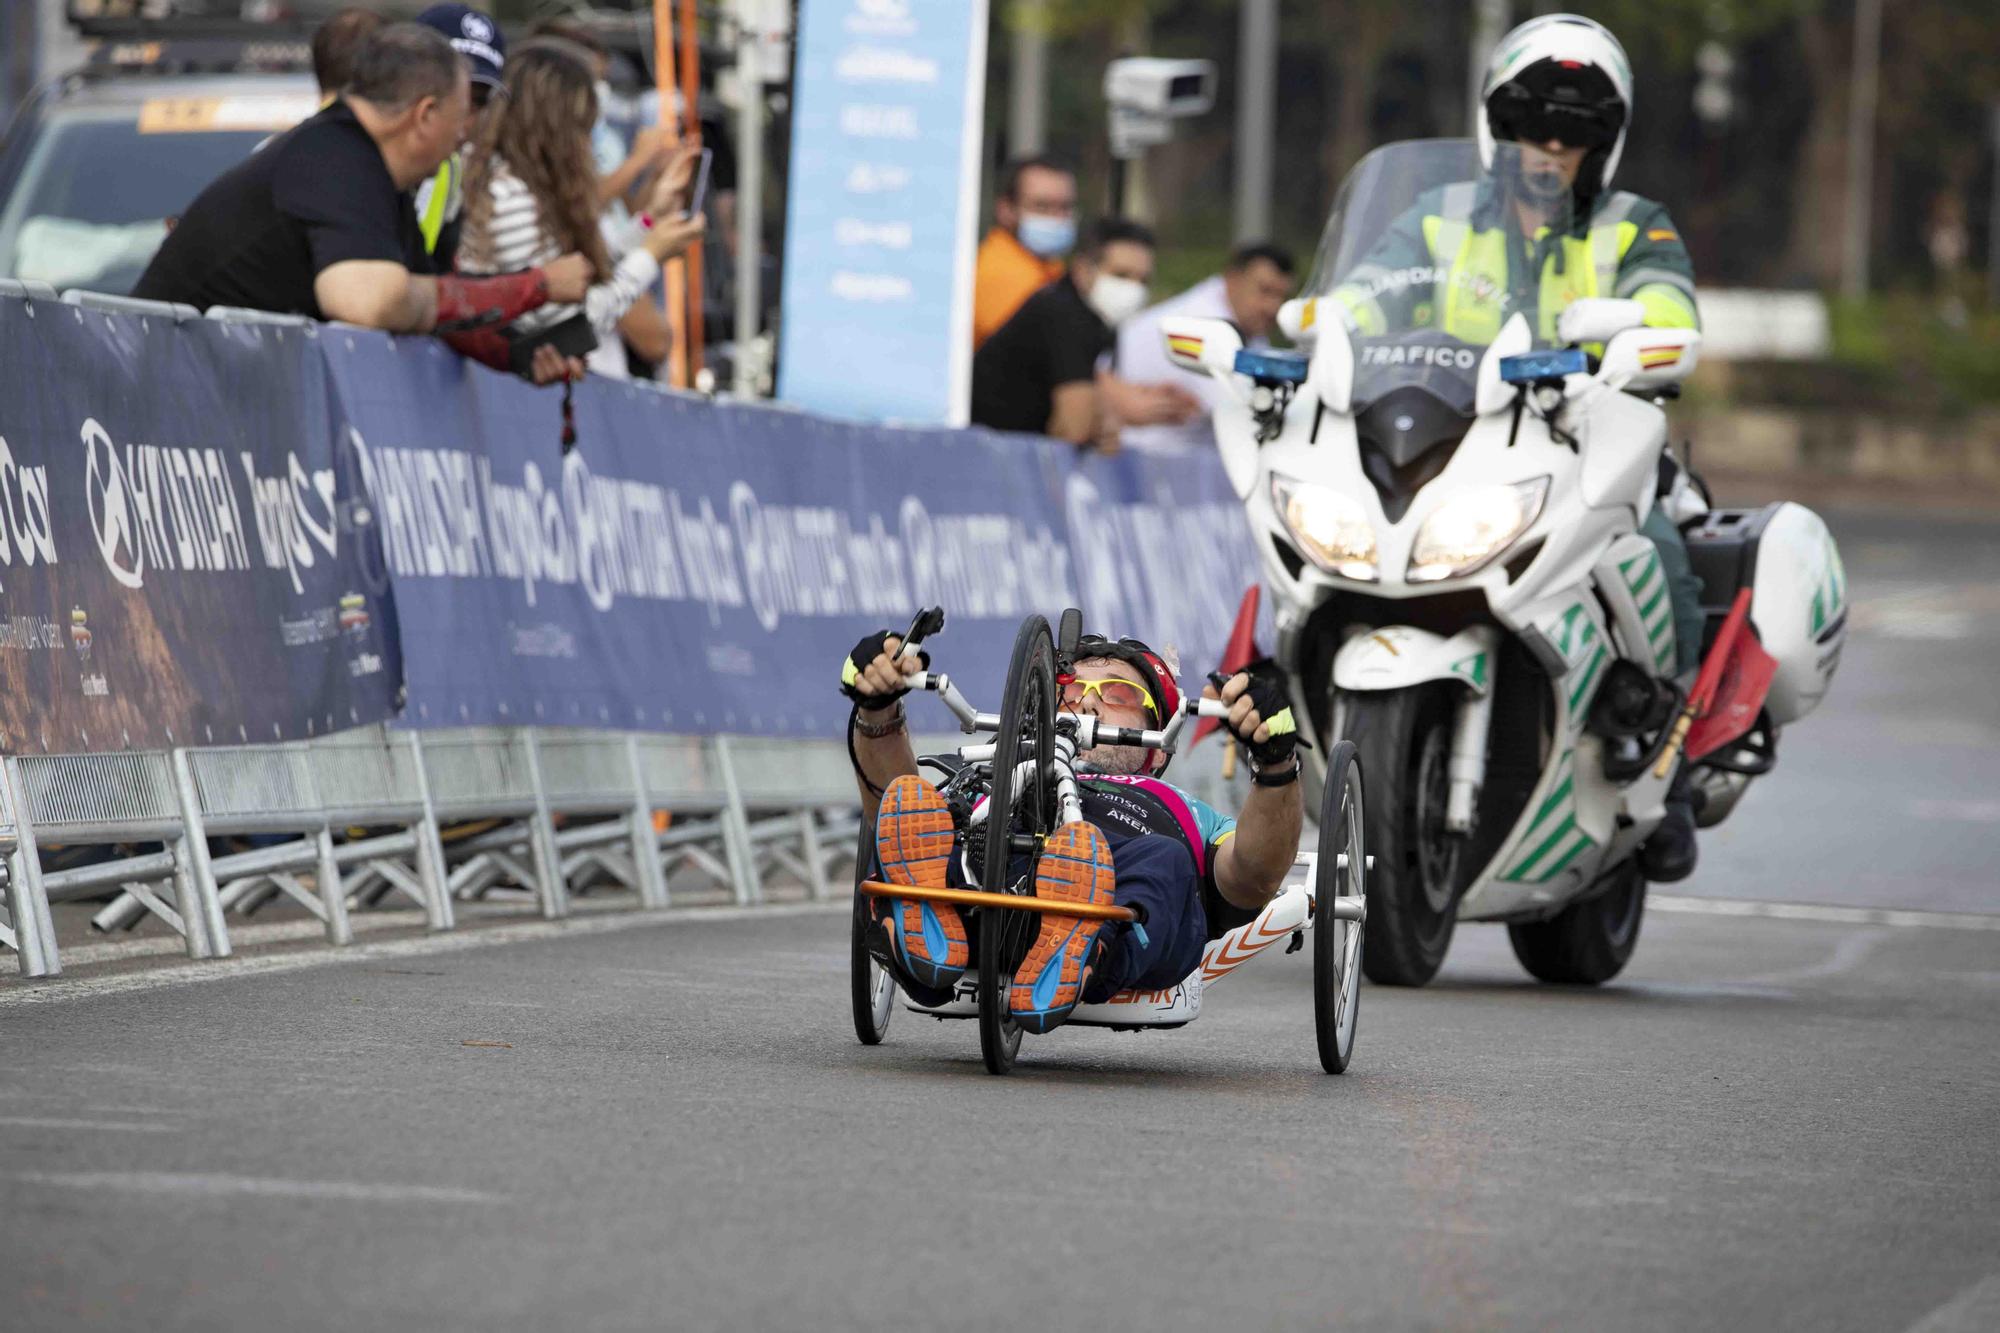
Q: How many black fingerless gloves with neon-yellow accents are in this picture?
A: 2